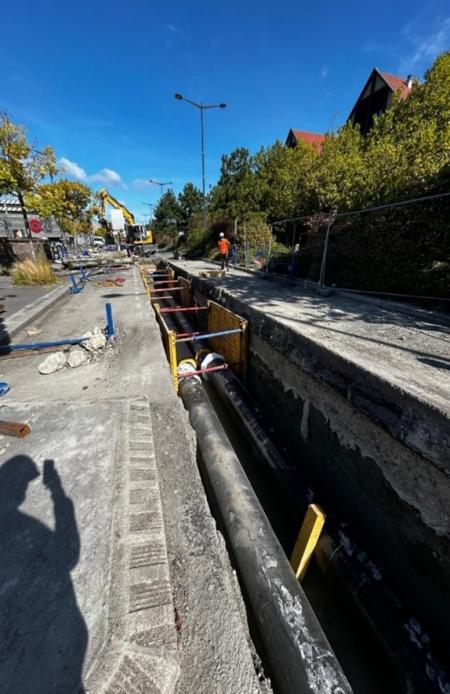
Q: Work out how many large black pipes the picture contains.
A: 2